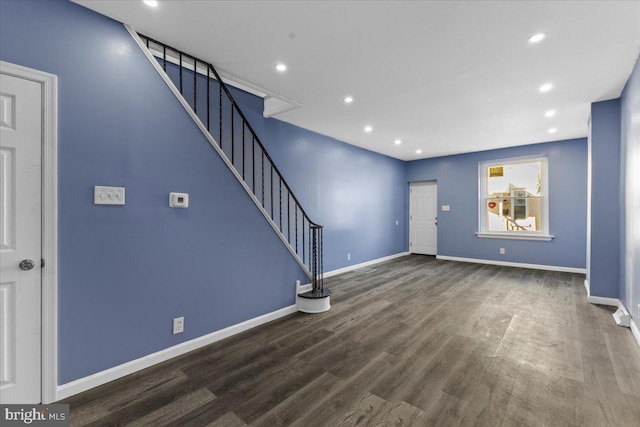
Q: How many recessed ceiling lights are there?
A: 10